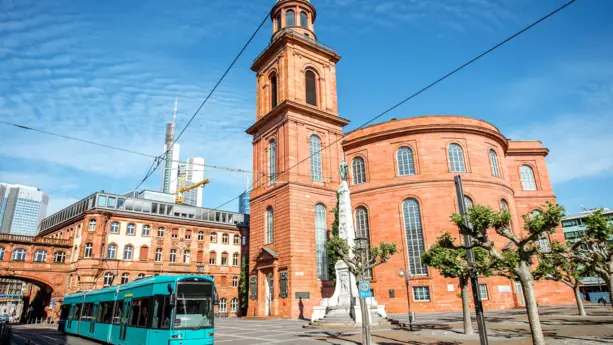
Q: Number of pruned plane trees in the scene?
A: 5